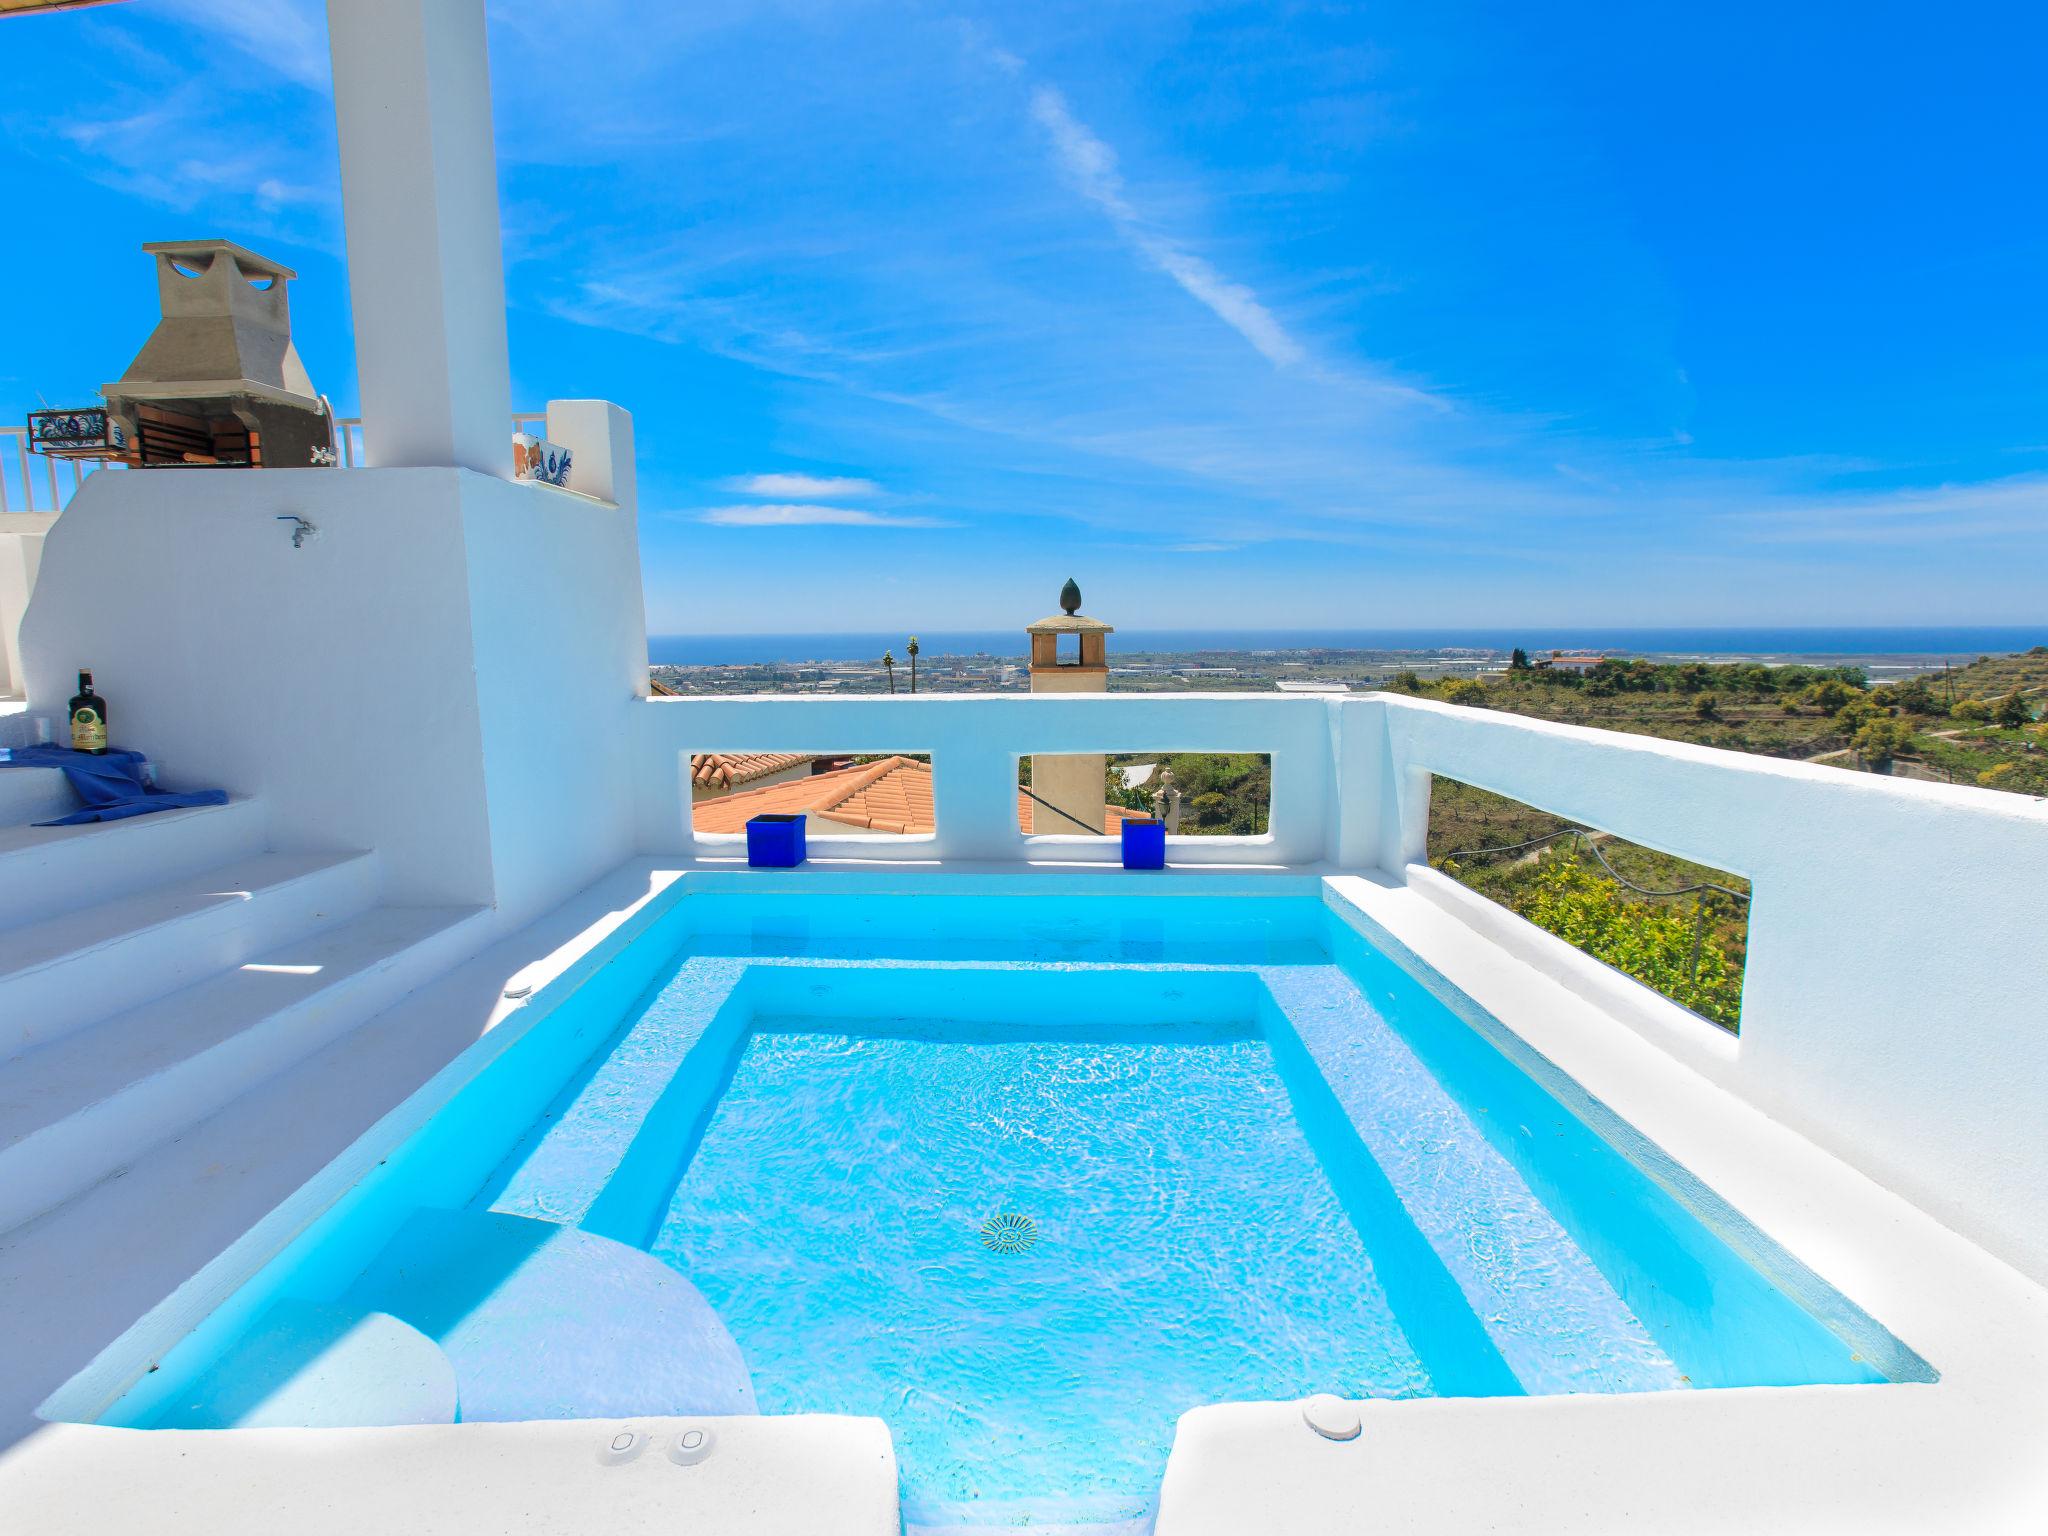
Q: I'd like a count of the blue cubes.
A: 2